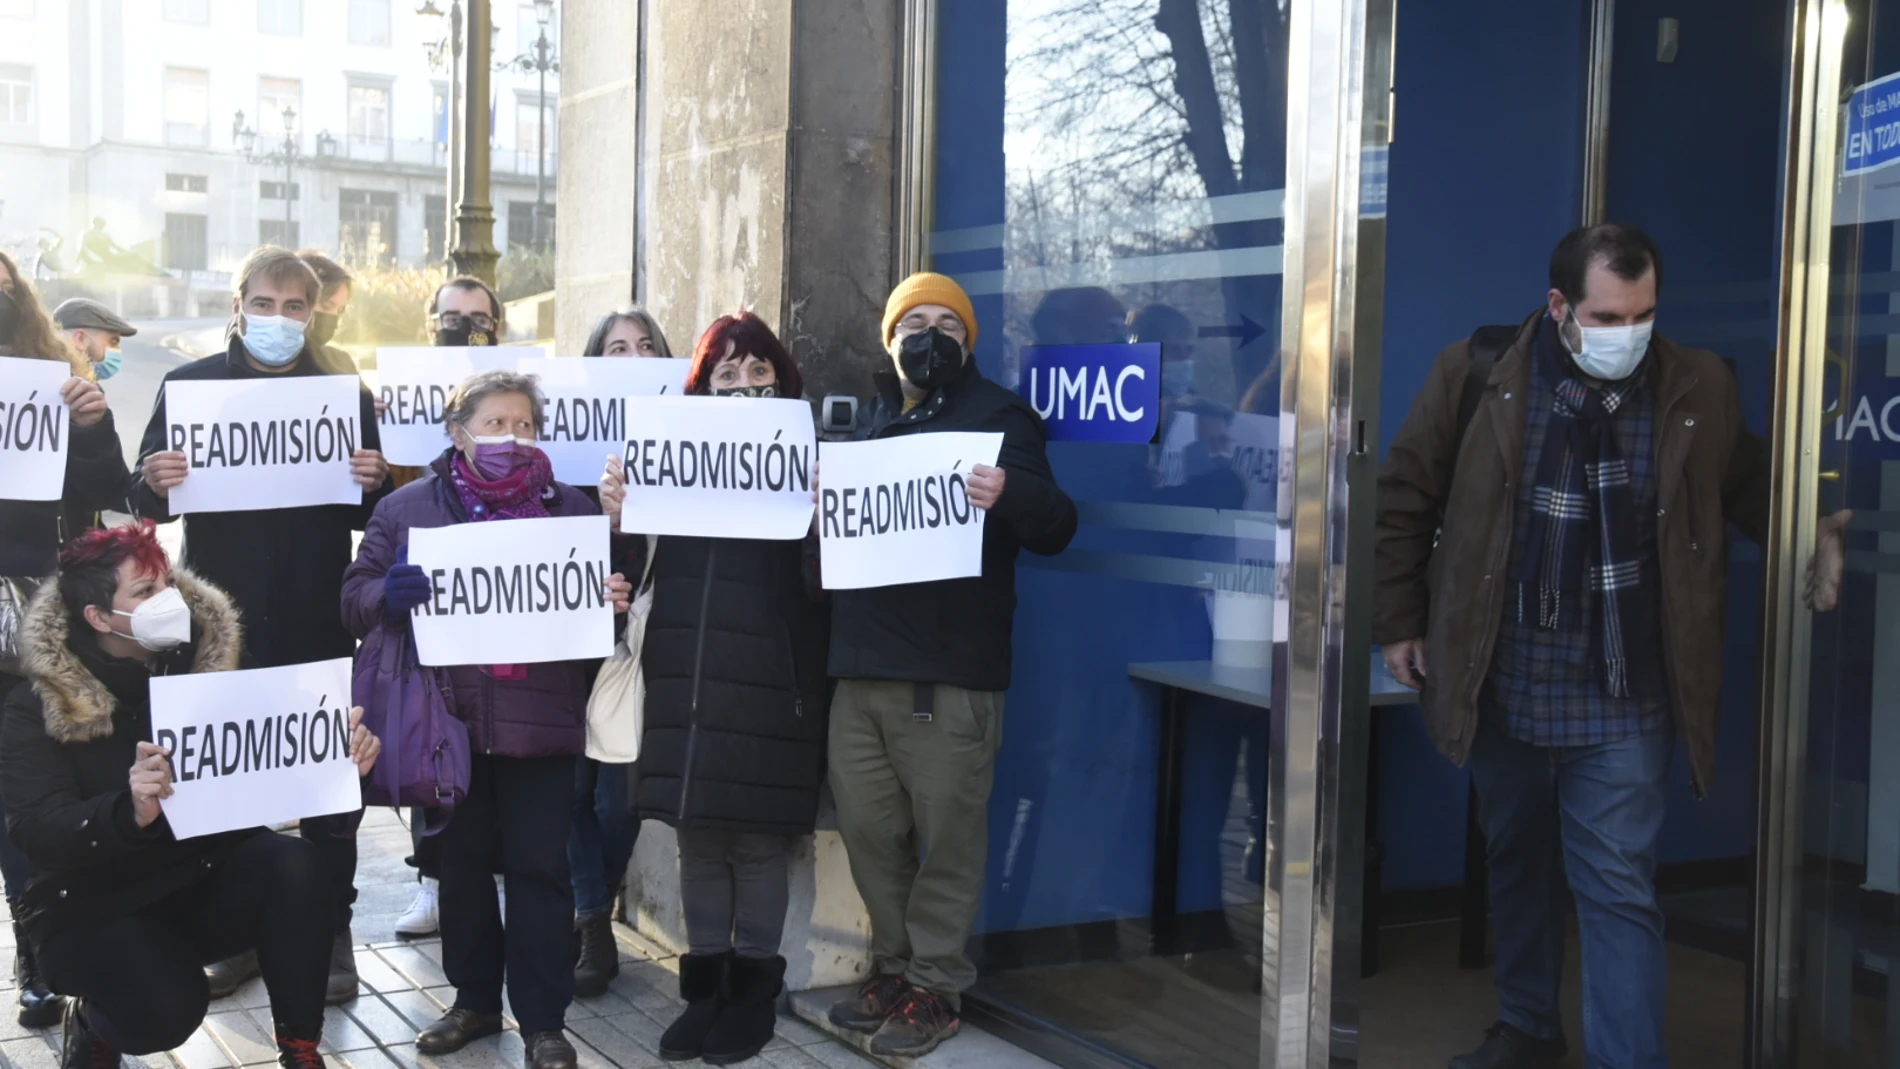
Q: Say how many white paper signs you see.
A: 8